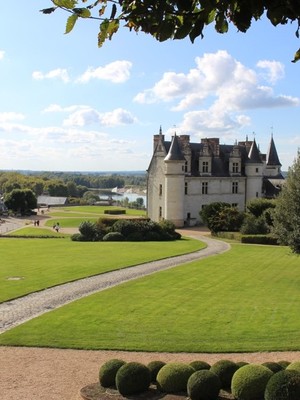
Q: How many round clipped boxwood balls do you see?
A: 13